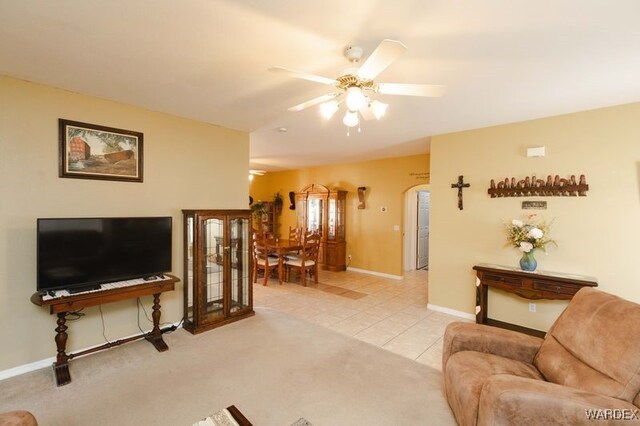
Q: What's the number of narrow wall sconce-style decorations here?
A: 2